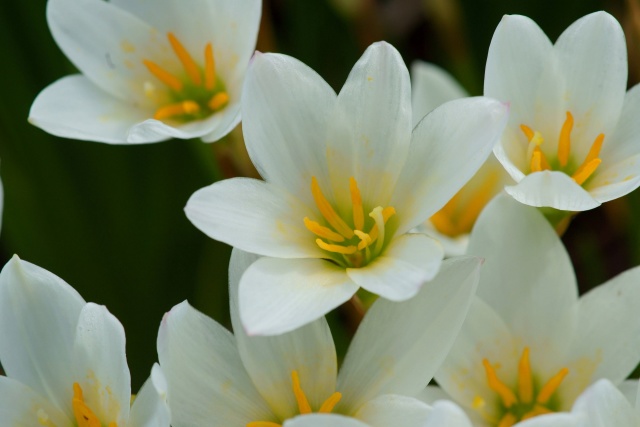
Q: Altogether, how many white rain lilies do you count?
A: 7